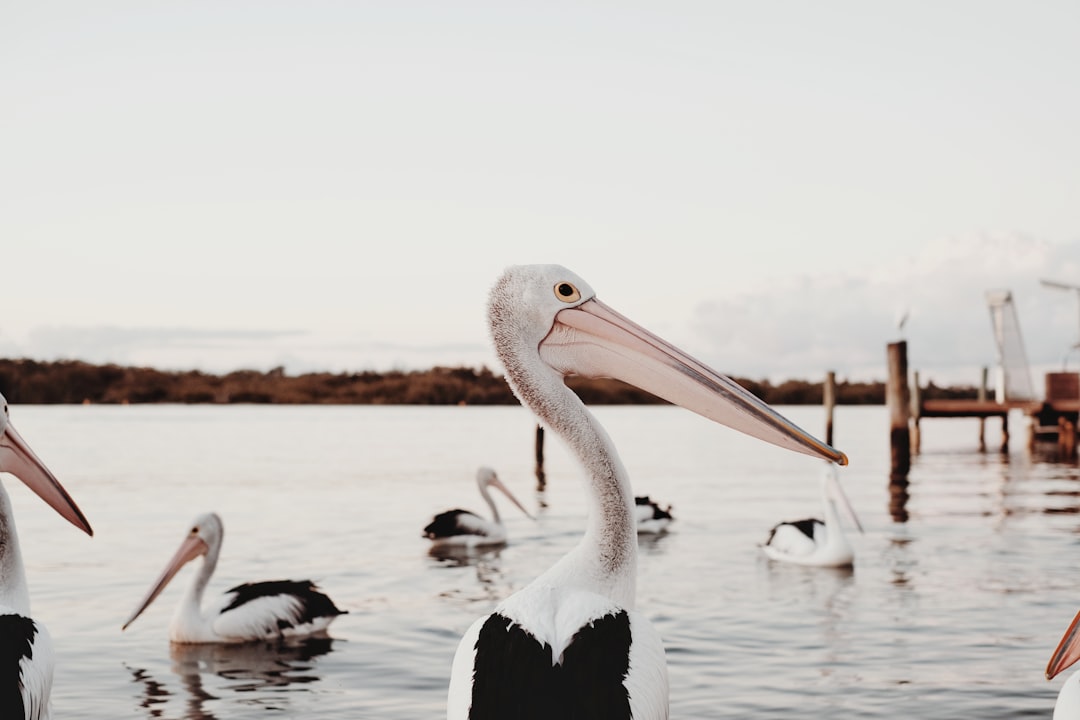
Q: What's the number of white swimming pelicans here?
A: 4